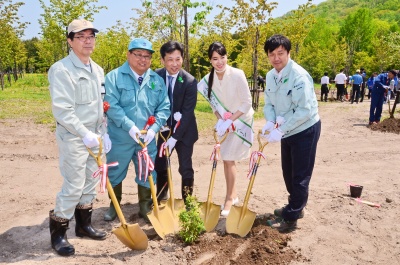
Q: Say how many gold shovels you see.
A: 5